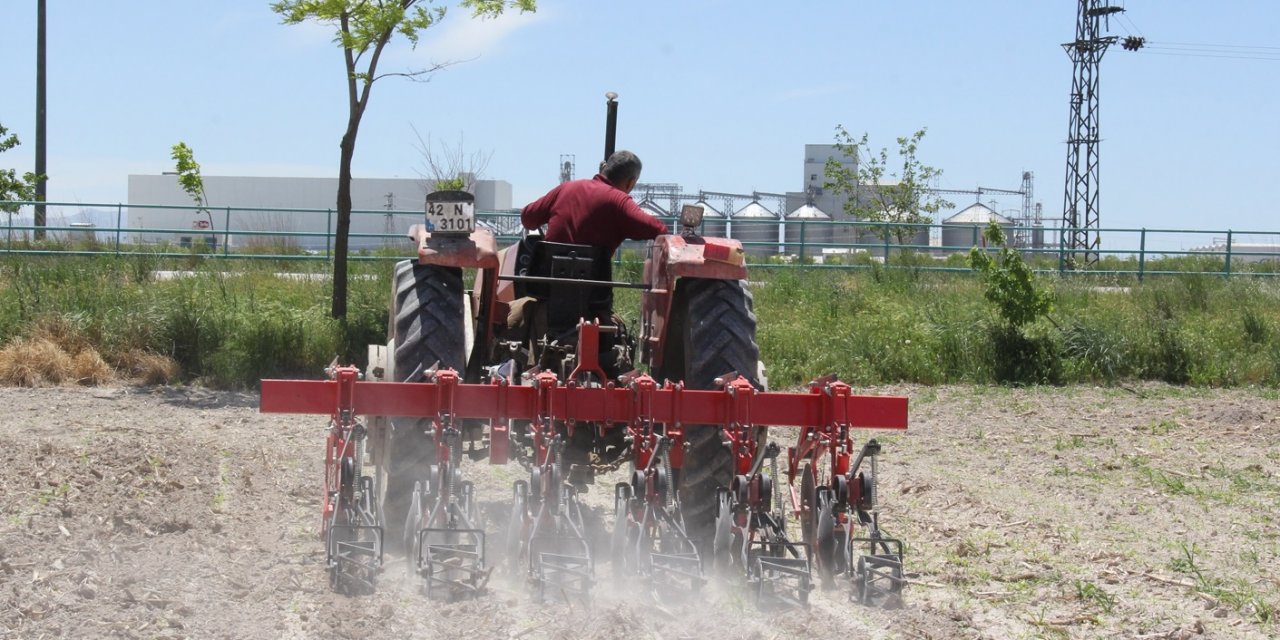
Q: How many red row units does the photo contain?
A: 6